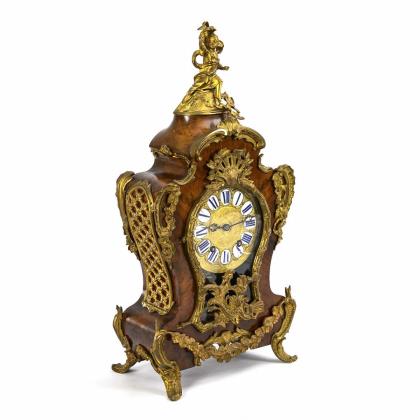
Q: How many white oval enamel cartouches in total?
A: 12